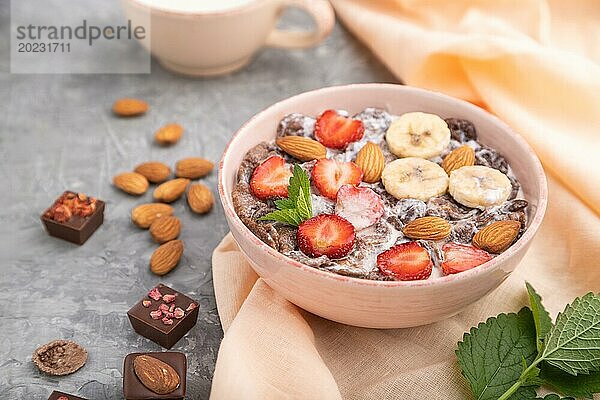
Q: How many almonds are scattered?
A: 10